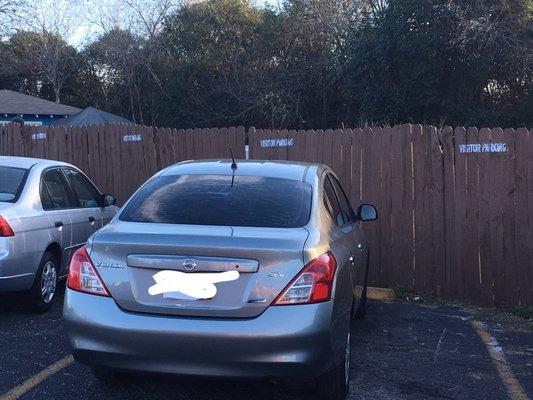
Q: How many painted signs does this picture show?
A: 4